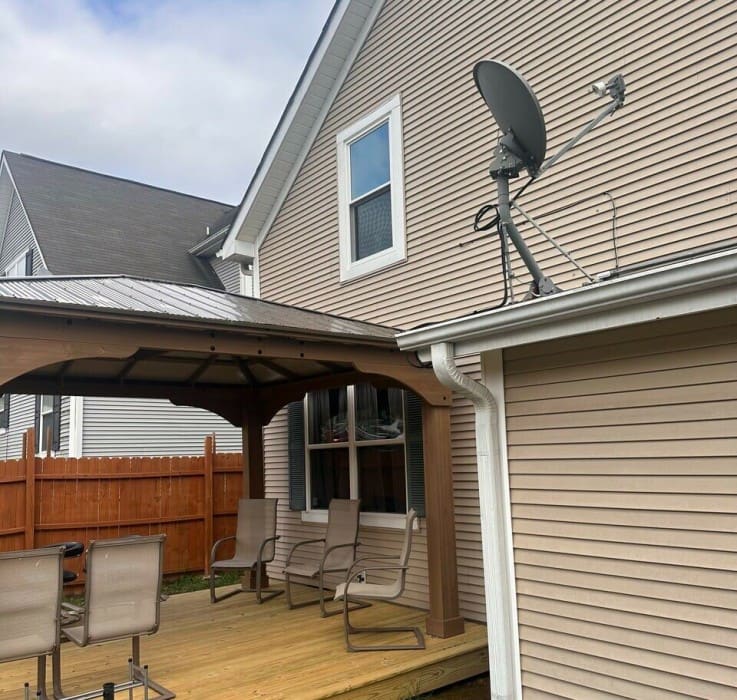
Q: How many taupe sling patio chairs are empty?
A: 5